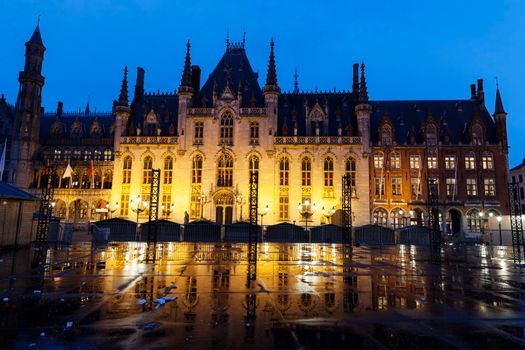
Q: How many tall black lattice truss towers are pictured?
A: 6